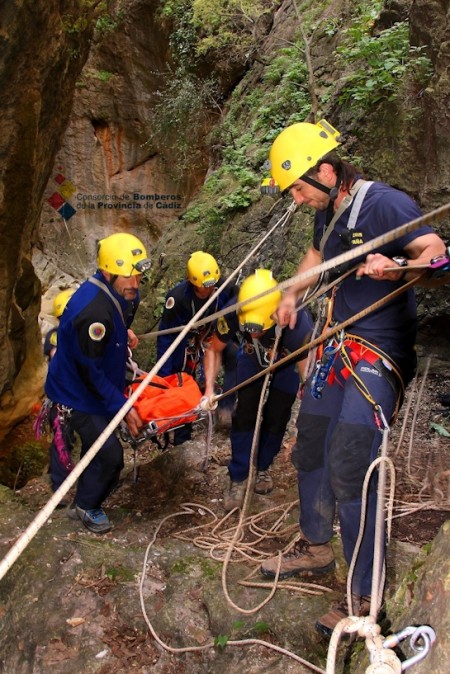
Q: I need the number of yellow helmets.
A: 5